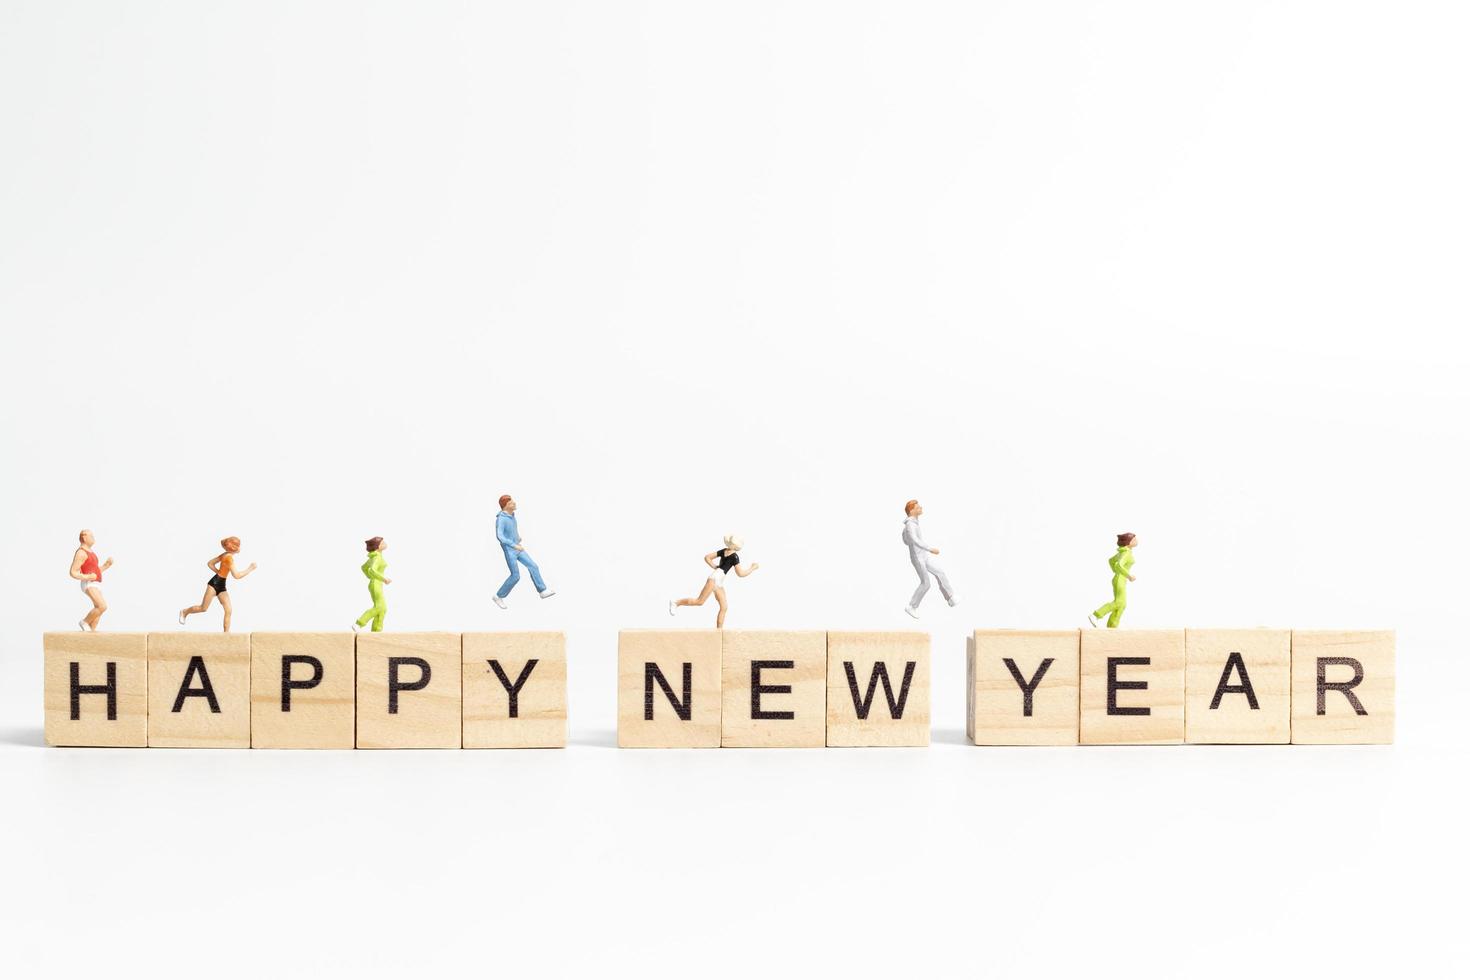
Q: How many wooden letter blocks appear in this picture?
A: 12